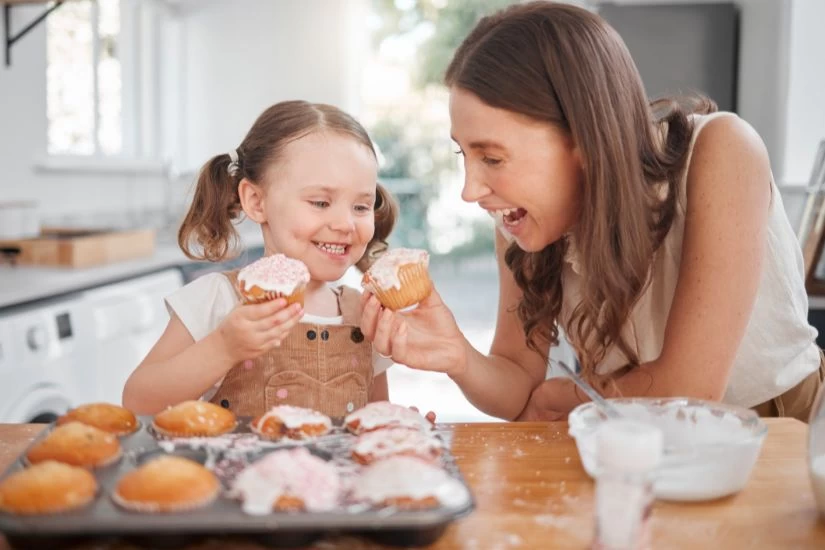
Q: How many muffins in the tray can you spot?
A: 10